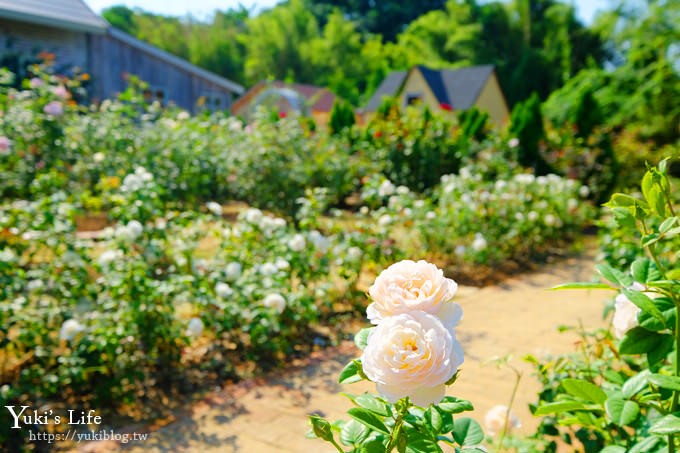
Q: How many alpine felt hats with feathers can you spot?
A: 0